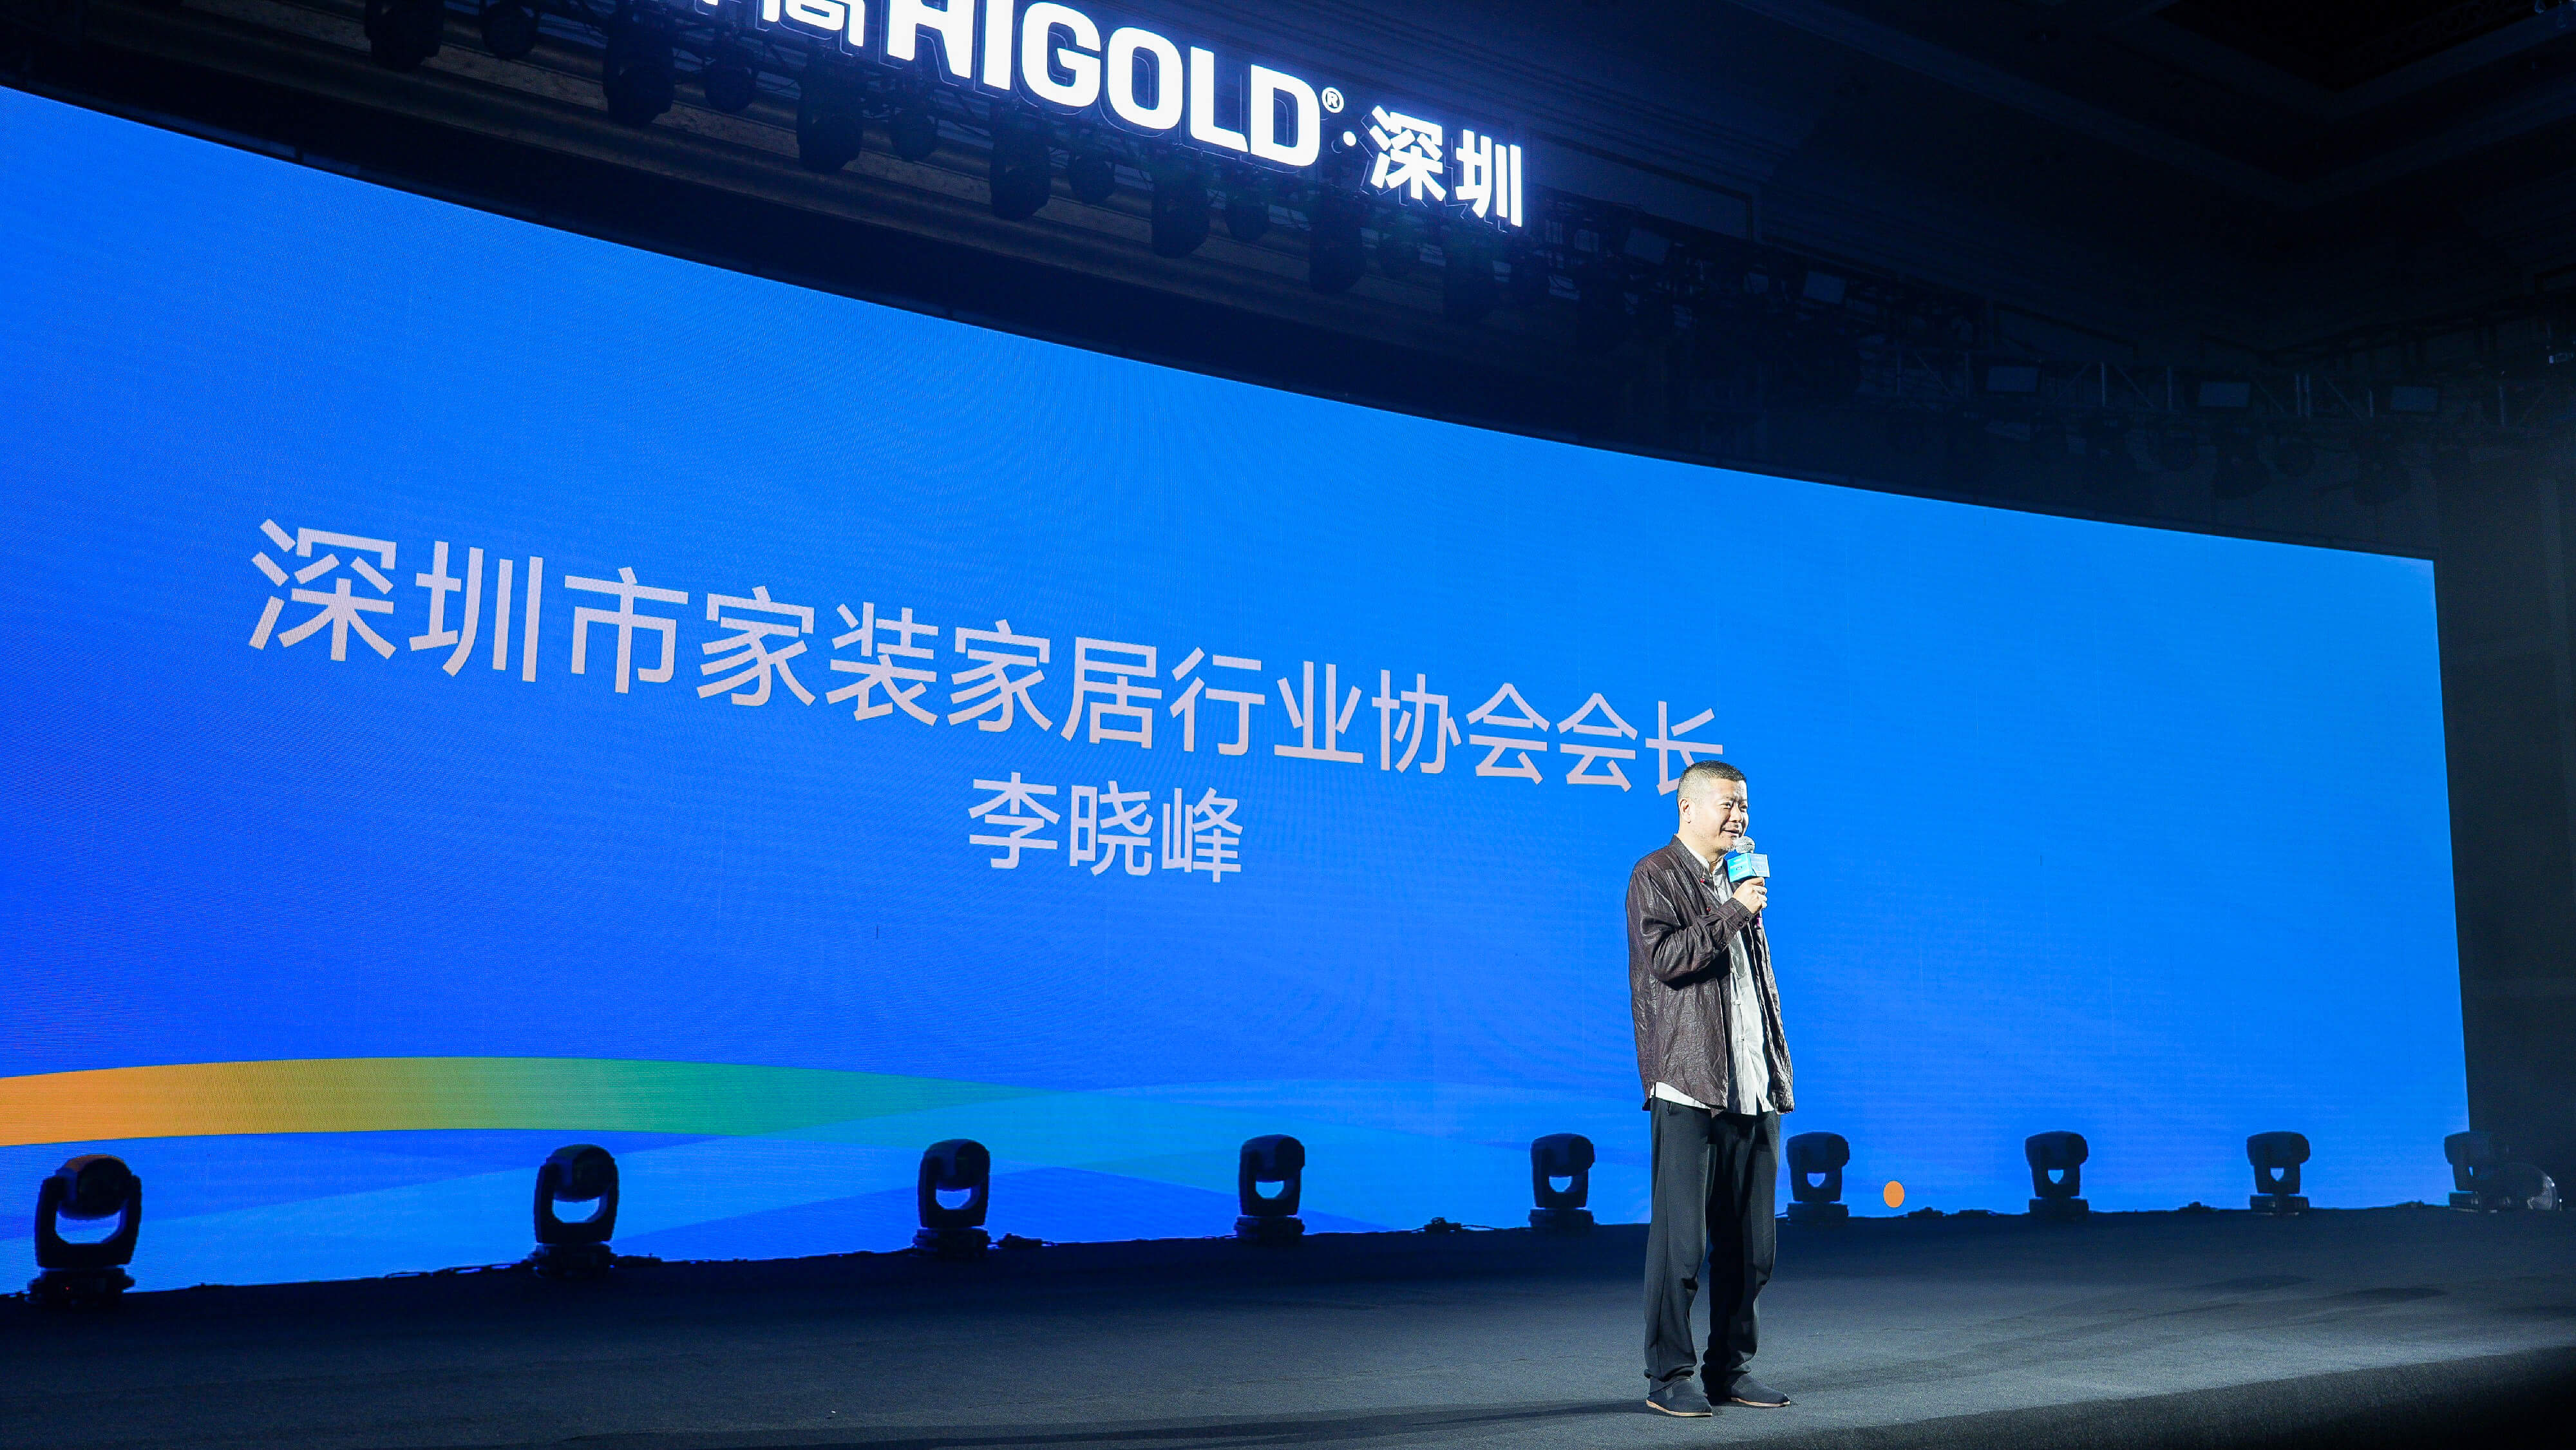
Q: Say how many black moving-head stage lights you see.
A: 9